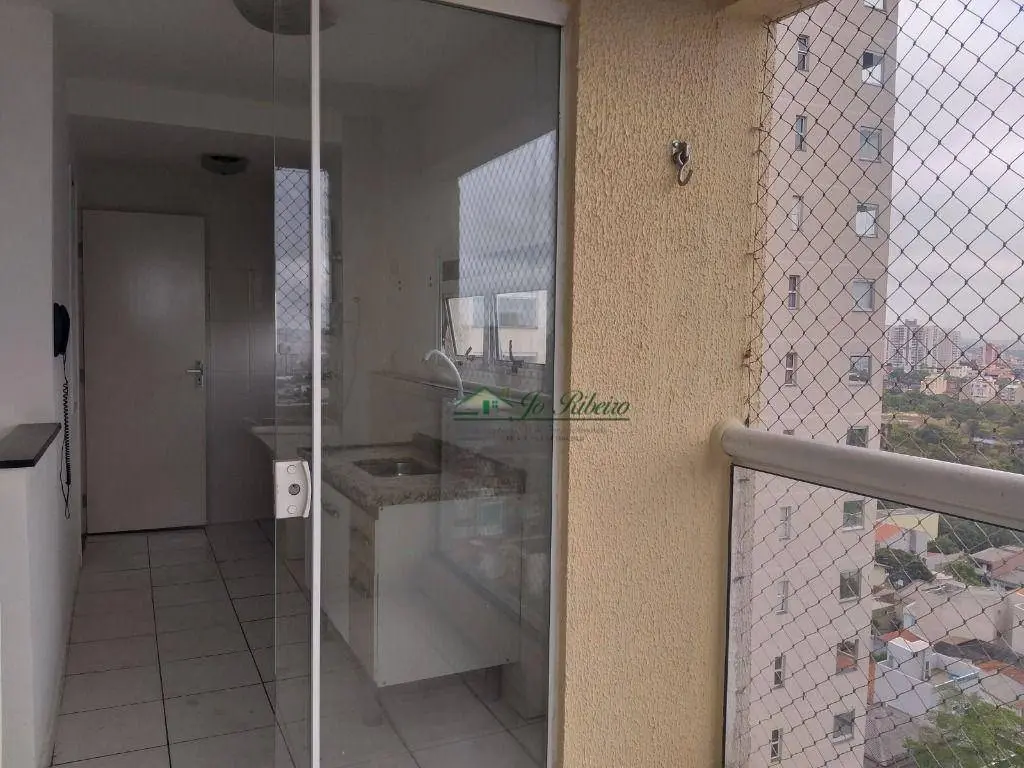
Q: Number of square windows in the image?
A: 11